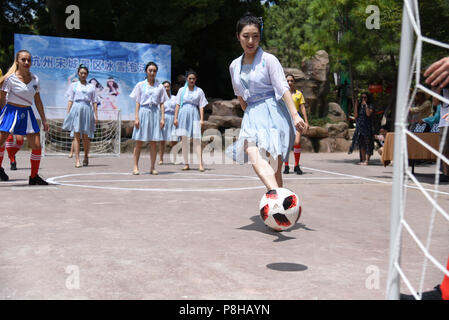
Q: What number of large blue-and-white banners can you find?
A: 1